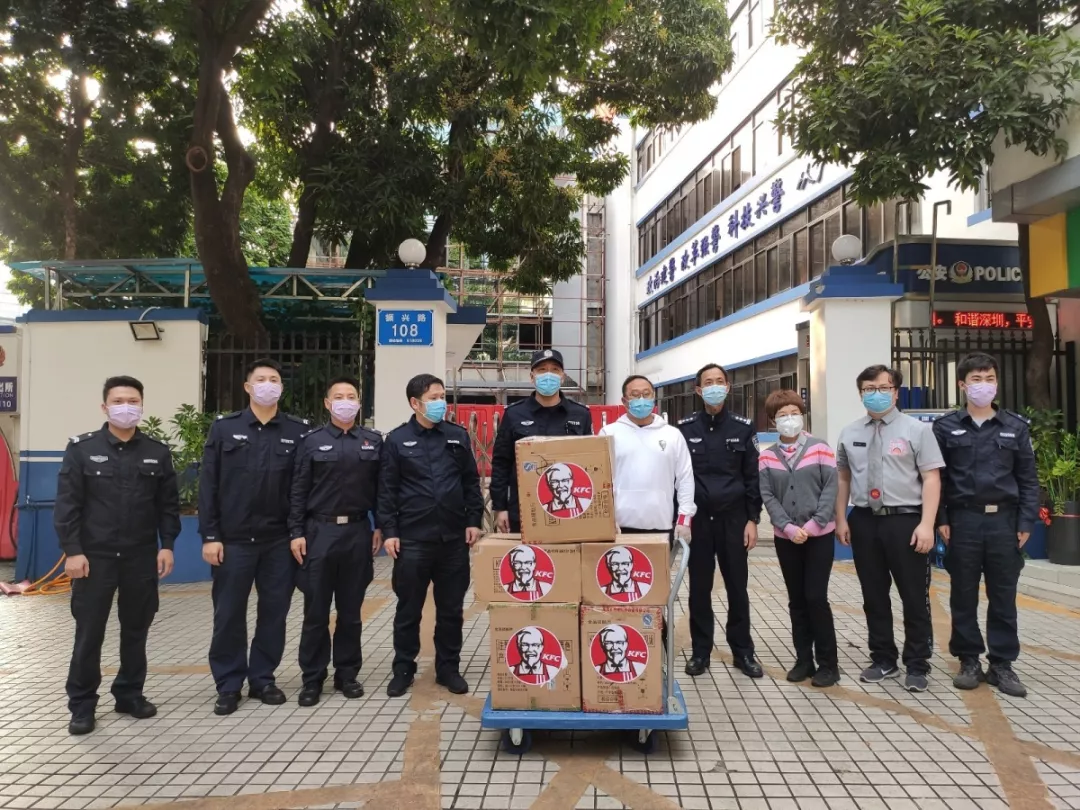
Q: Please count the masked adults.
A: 10